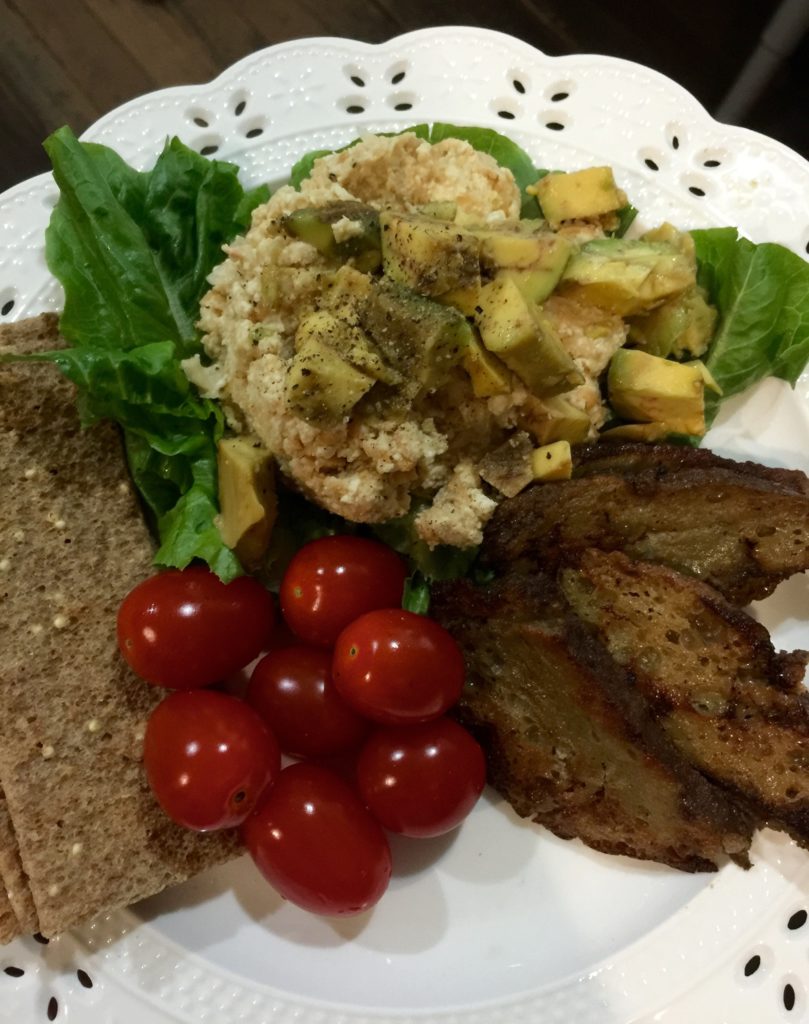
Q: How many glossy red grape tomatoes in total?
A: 7